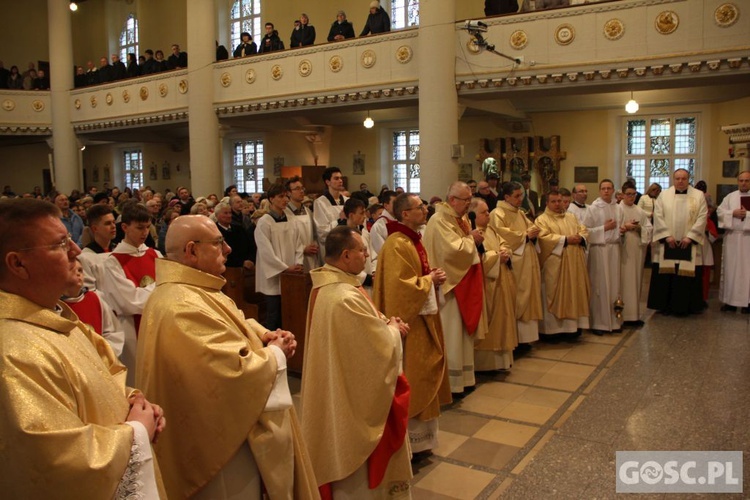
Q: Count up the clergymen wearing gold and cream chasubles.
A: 8